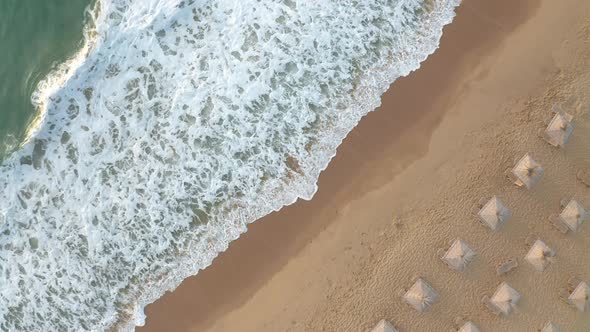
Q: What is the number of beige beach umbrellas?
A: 12